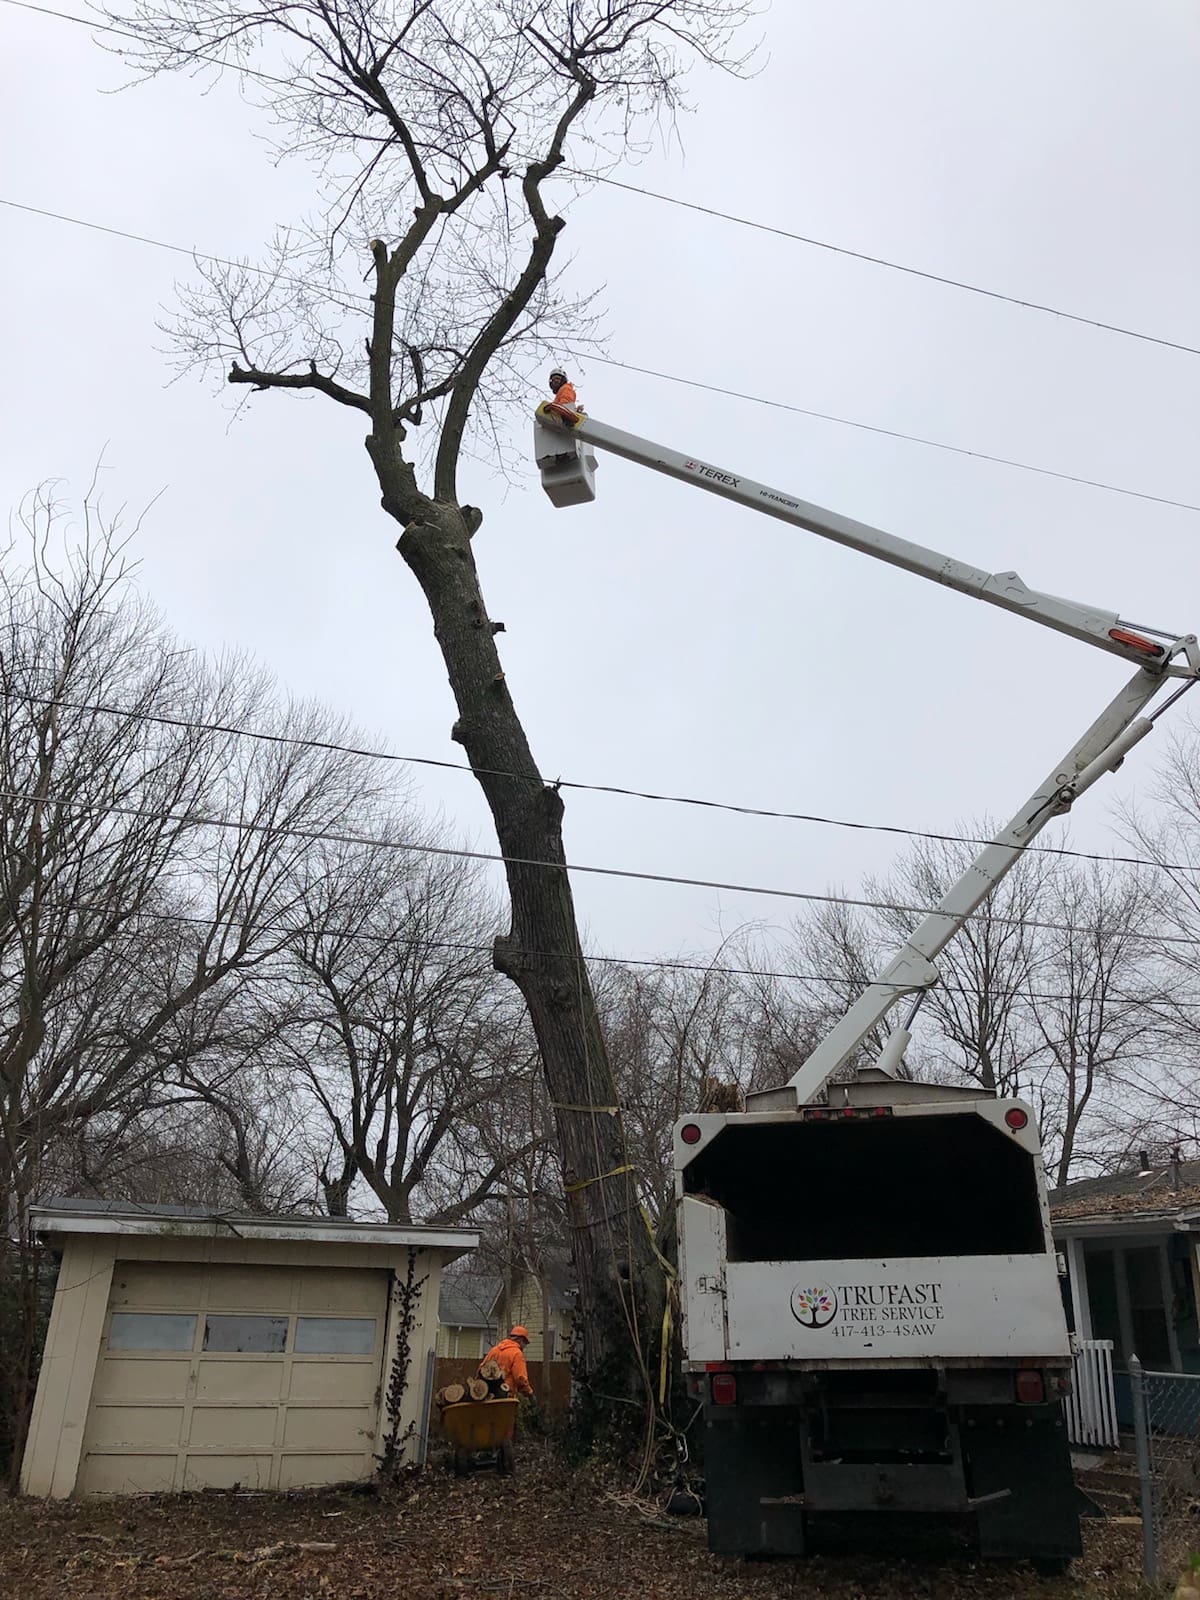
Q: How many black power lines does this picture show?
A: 5